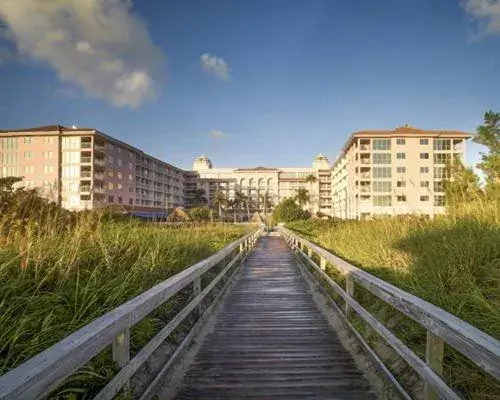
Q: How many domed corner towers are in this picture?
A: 2